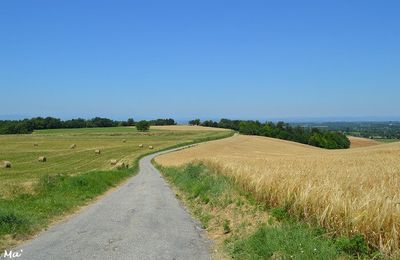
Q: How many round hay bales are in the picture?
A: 9